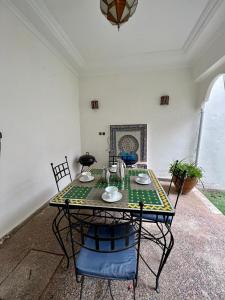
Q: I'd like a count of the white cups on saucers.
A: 4